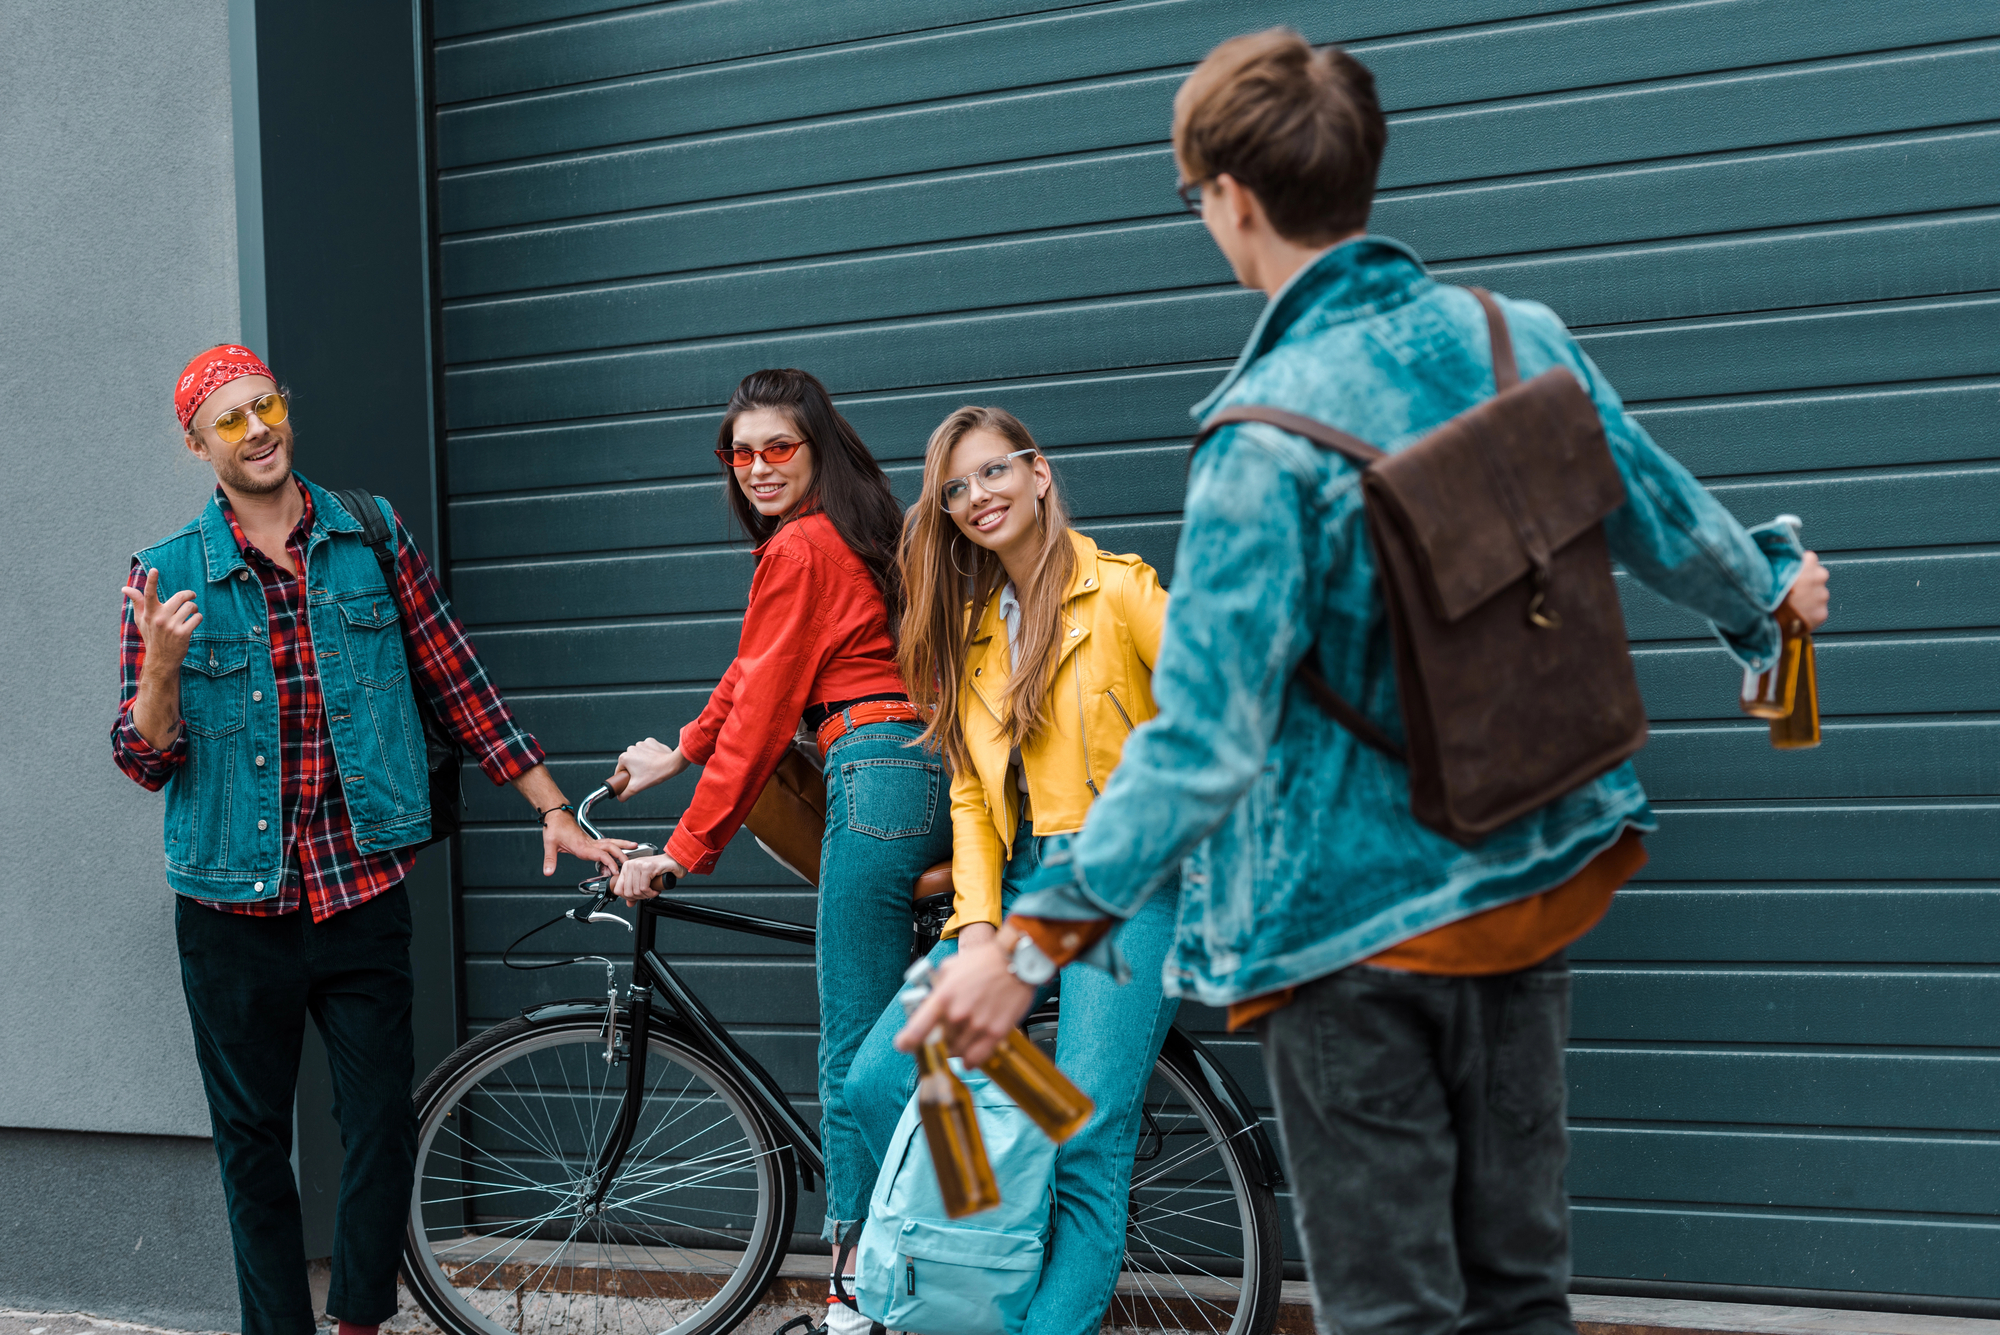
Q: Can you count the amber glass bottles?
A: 4